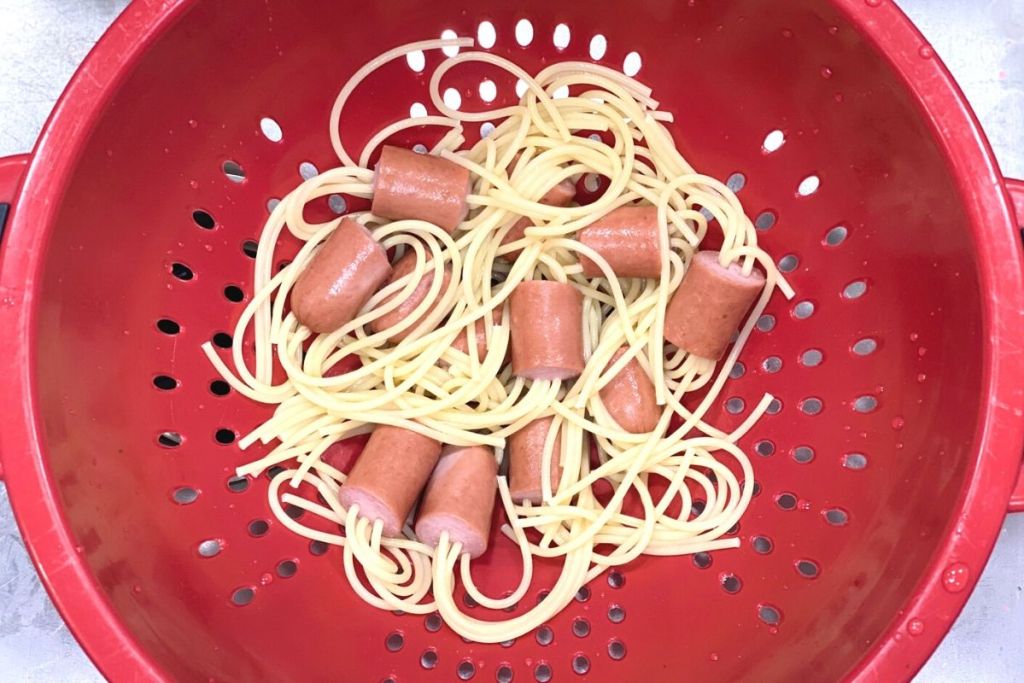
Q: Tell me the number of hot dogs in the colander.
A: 12